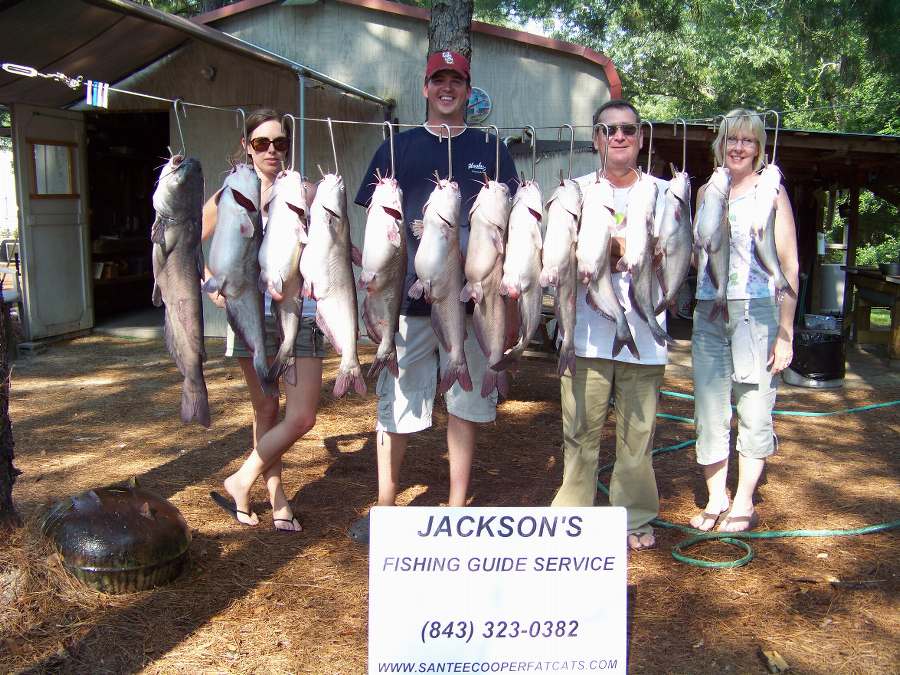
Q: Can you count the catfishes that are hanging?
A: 14